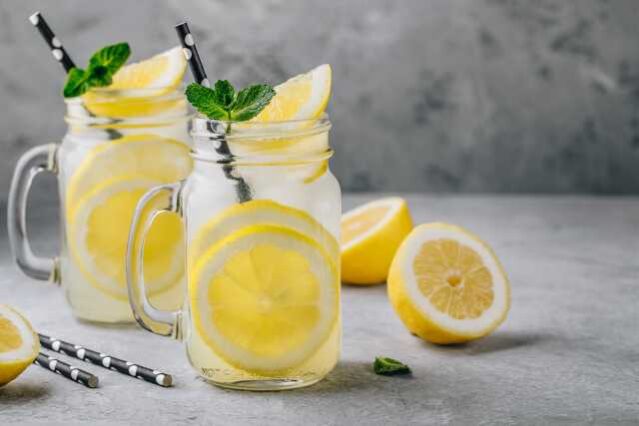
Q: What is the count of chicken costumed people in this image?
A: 0